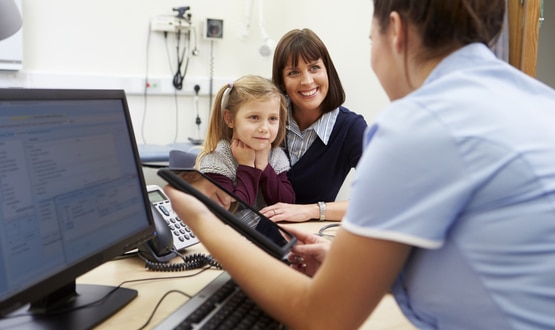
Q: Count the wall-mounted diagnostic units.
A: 2